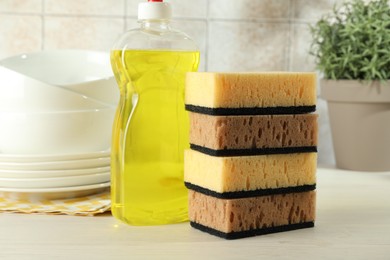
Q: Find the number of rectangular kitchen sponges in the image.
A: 4